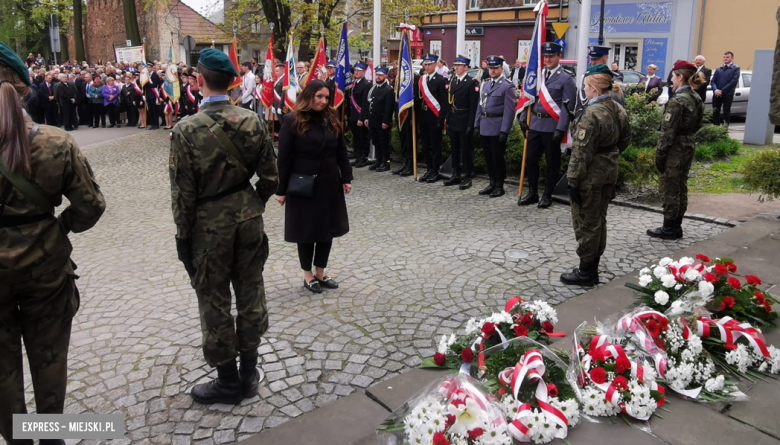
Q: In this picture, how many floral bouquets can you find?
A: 7